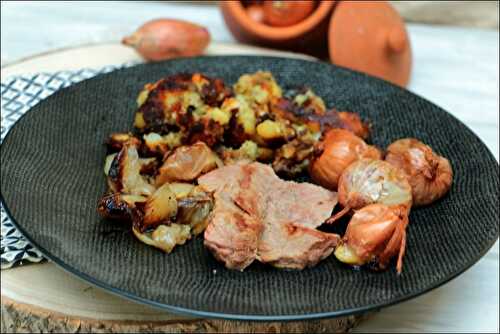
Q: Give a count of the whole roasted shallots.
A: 4